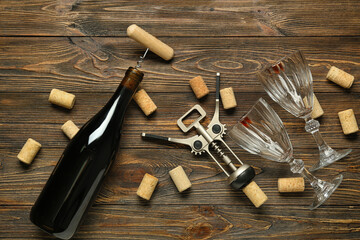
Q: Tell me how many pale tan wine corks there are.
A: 13